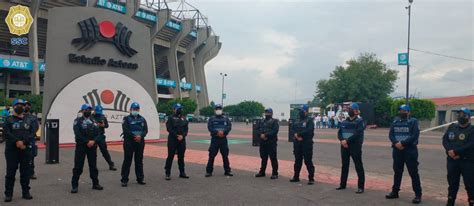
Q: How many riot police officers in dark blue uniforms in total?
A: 12